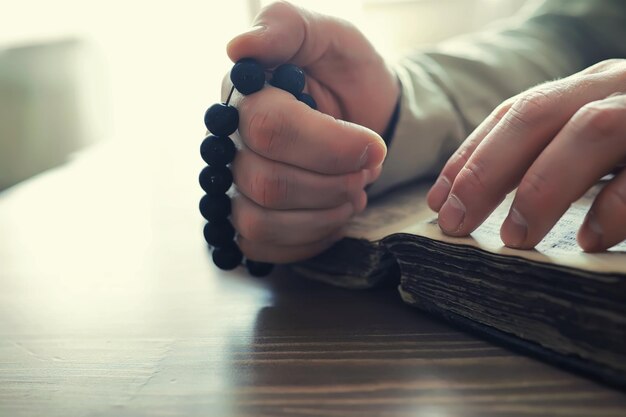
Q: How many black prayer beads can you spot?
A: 10